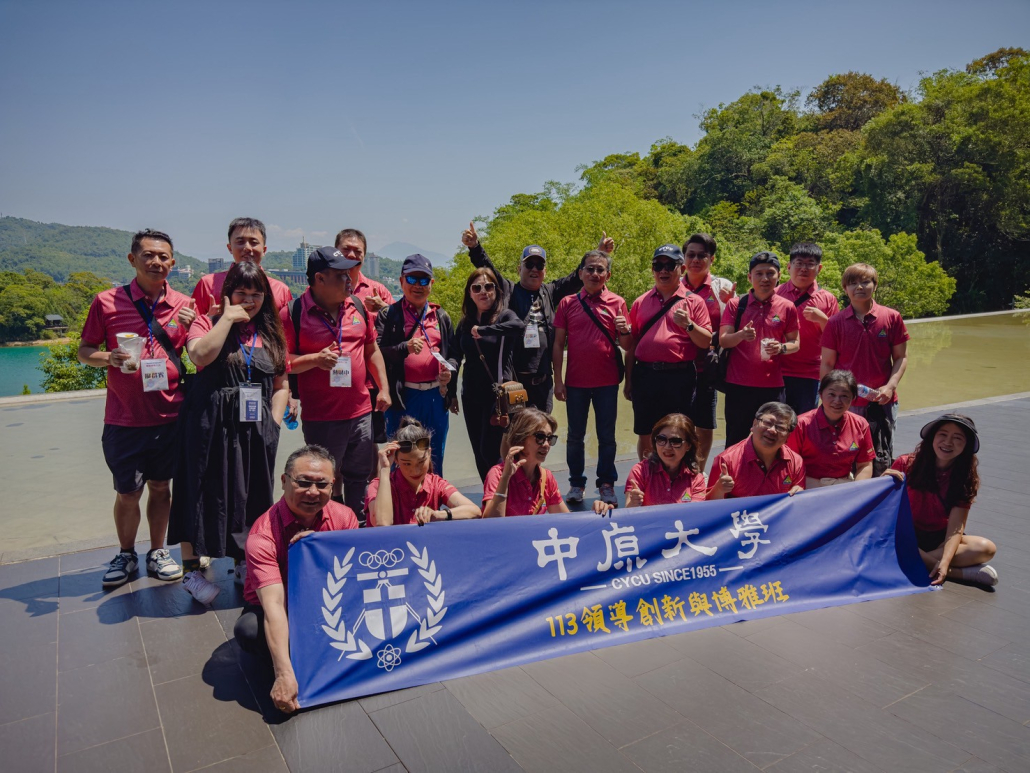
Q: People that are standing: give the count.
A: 14